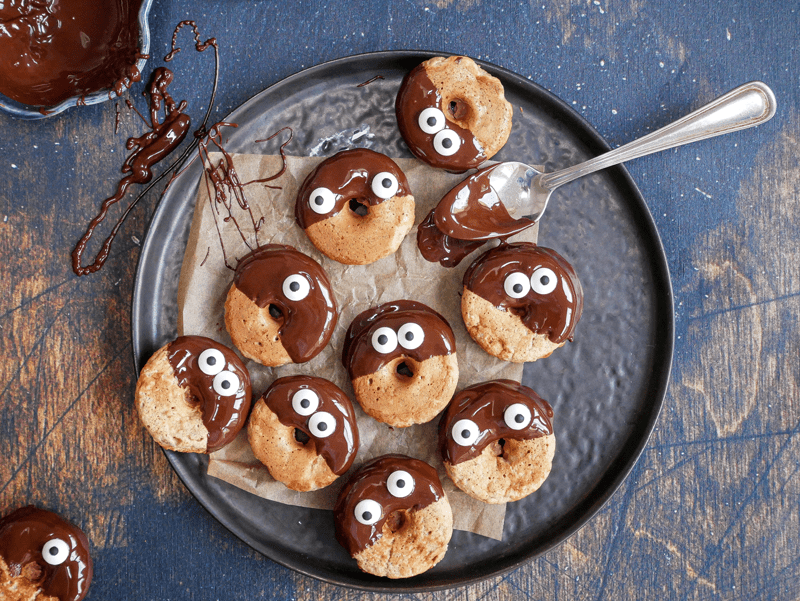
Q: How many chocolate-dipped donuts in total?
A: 10